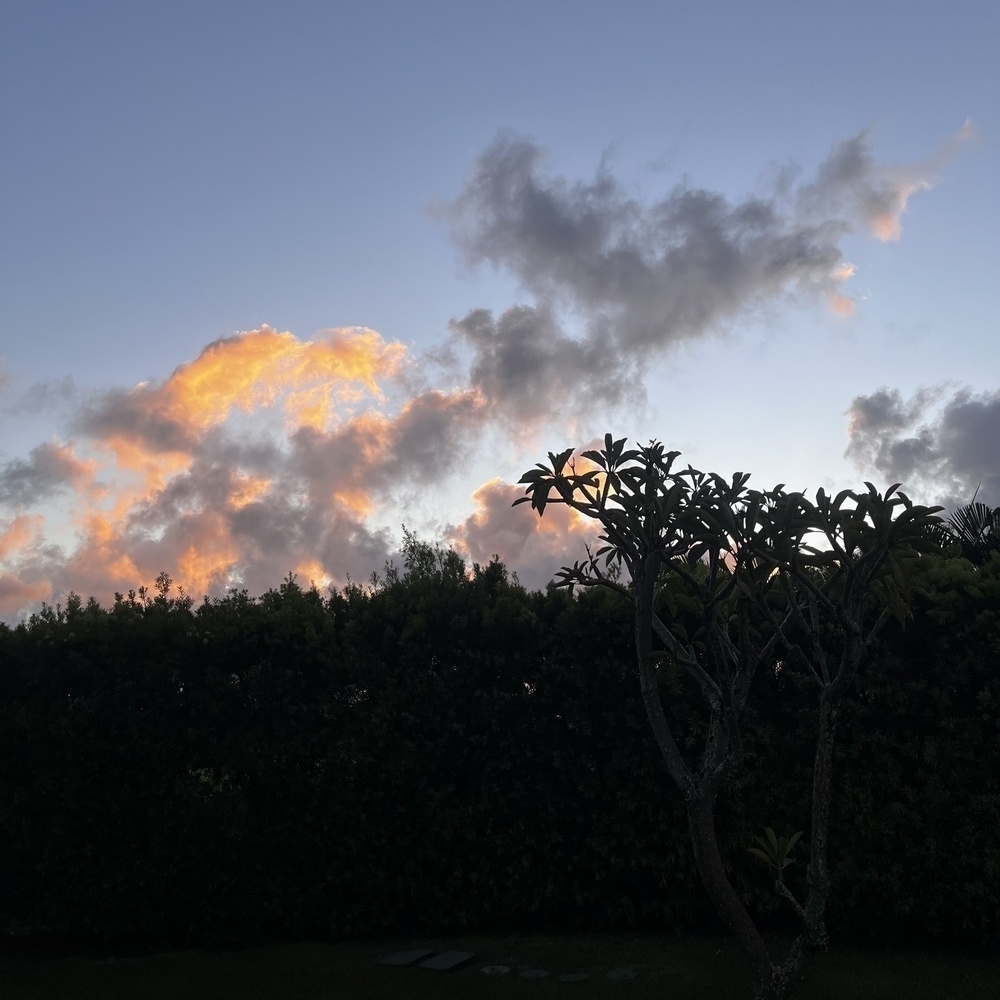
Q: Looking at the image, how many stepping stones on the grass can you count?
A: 6